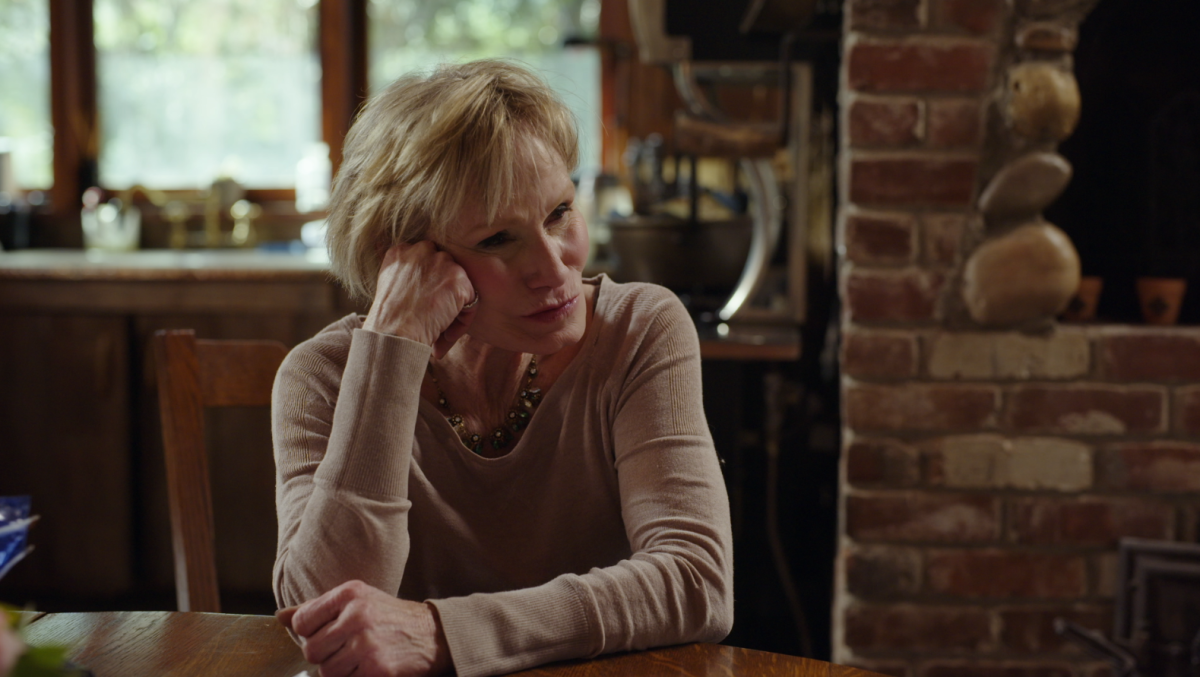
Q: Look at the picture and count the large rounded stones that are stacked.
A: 3